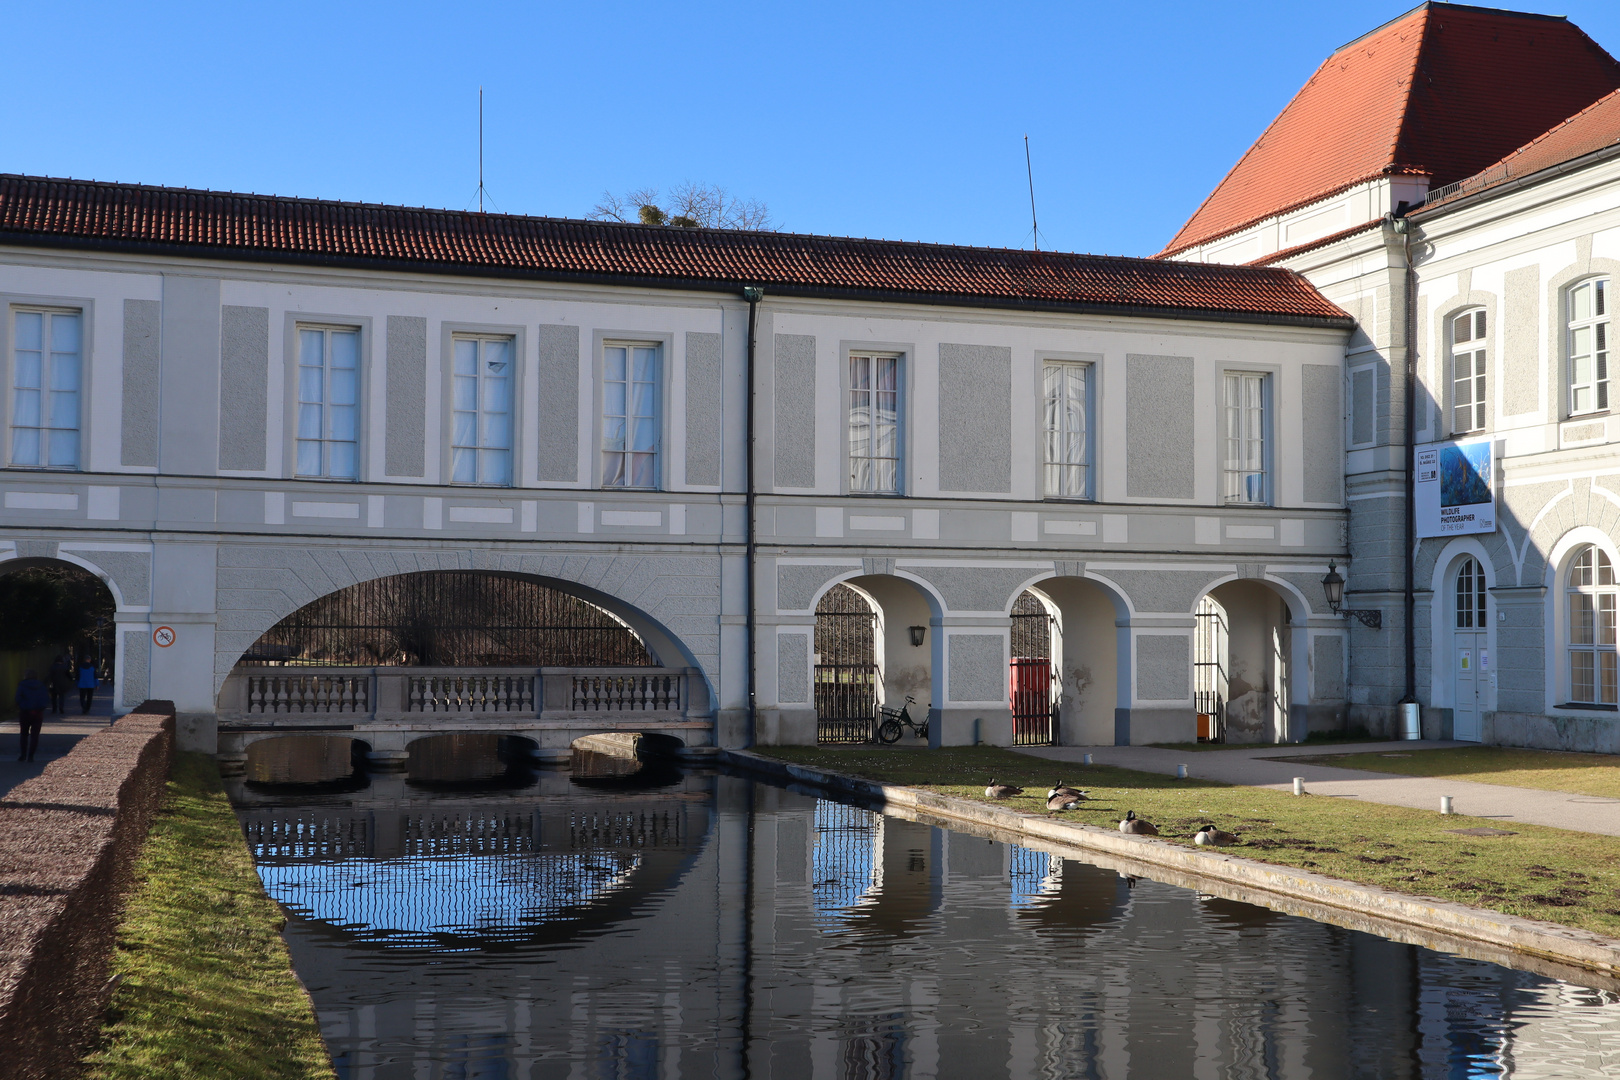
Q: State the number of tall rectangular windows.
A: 7